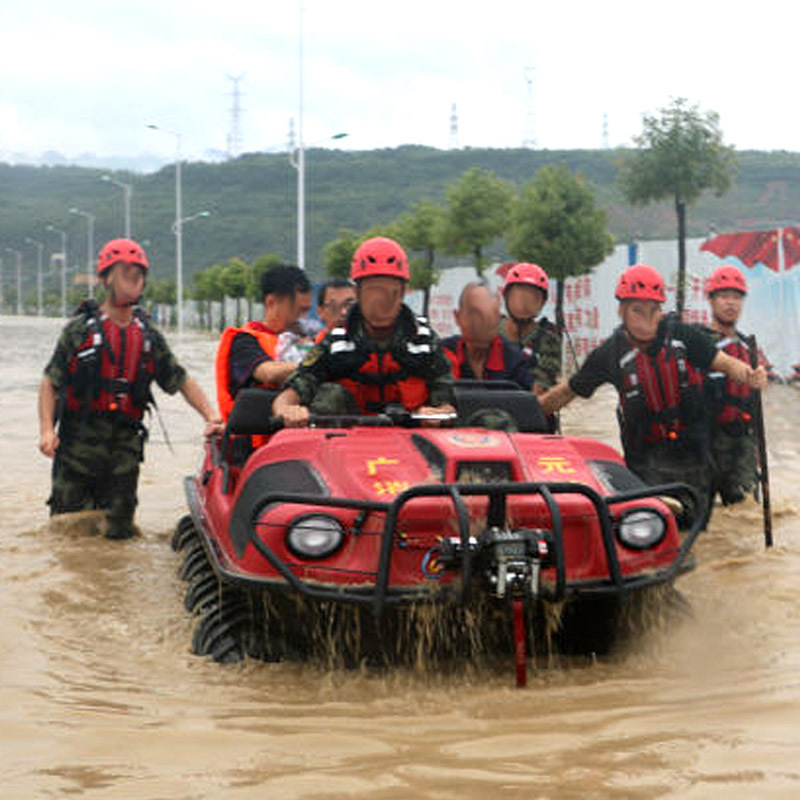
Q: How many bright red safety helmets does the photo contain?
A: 5